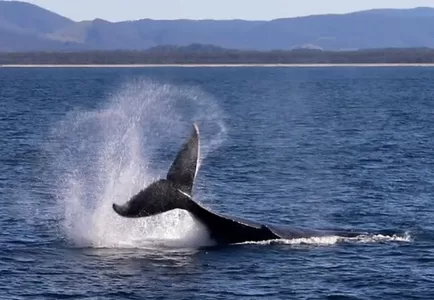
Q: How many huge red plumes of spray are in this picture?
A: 0